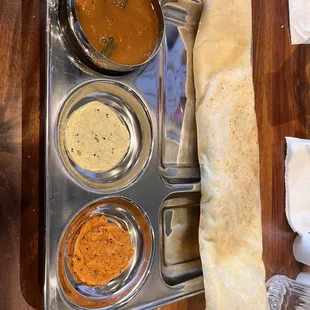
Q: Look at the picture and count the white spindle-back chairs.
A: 0